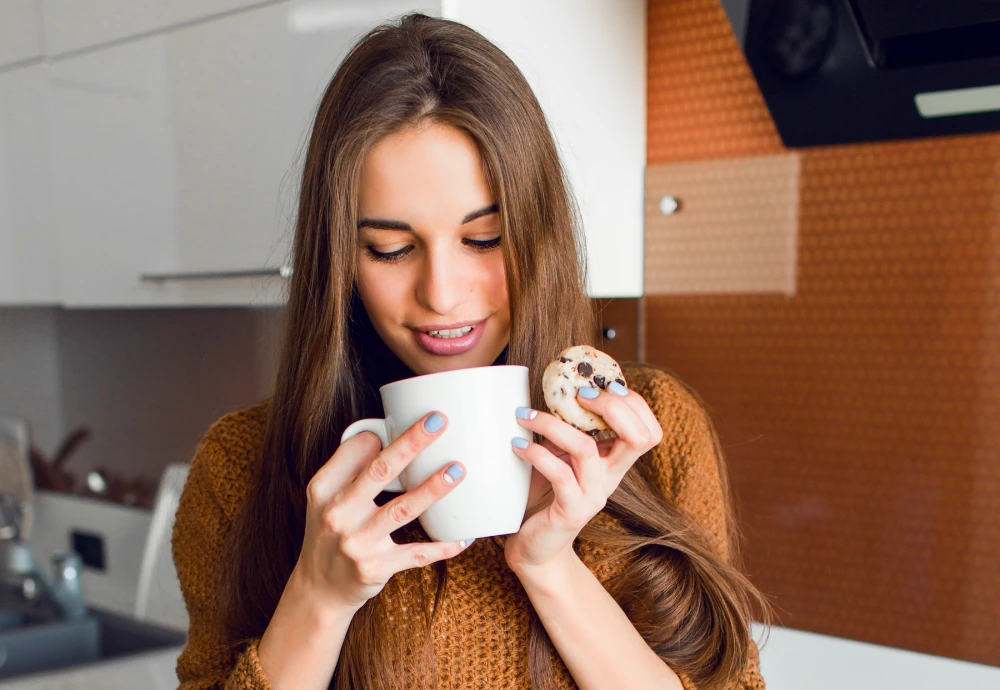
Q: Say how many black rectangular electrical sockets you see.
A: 1